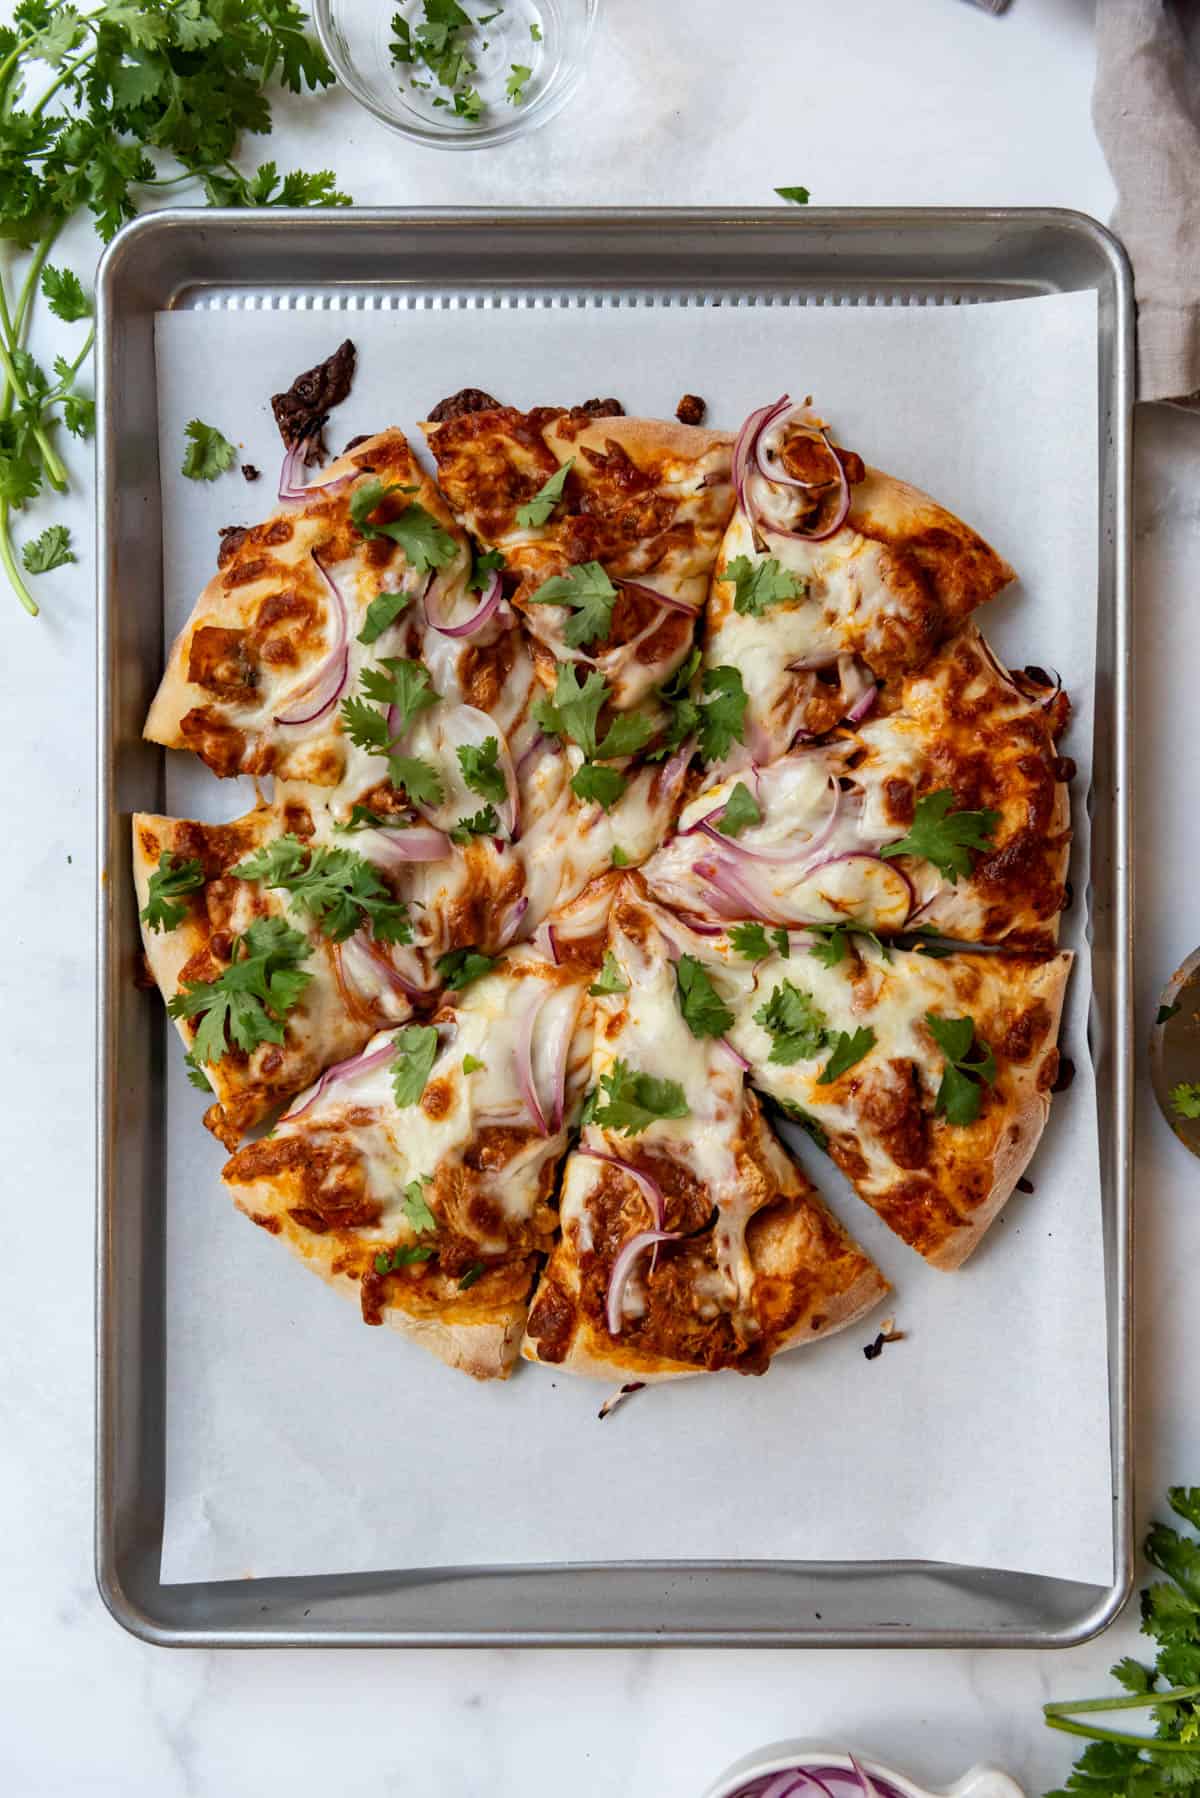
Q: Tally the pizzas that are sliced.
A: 1